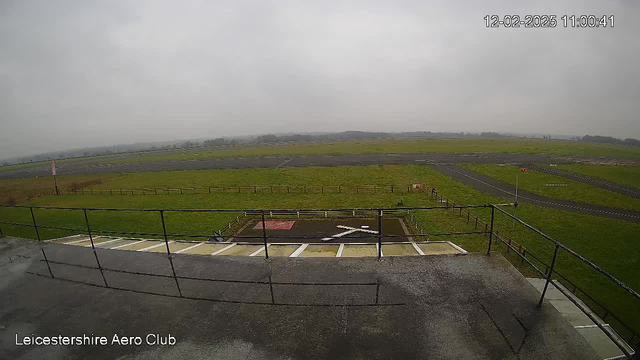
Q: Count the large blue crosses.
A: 0